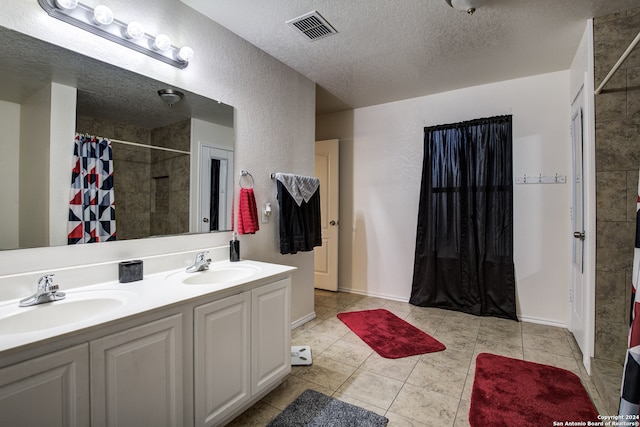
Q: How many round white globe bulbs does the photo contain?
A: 5